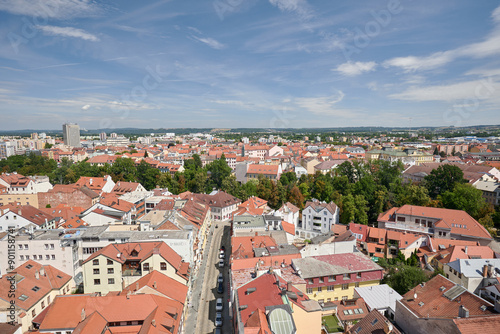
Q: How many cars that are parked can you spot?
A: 8